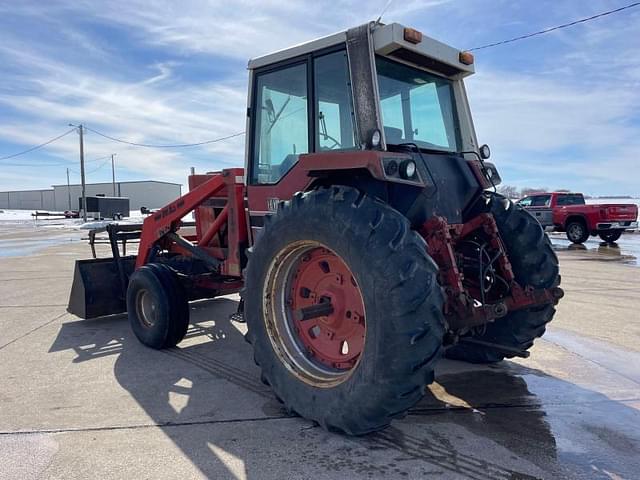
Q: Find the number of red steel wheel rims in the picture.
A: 1